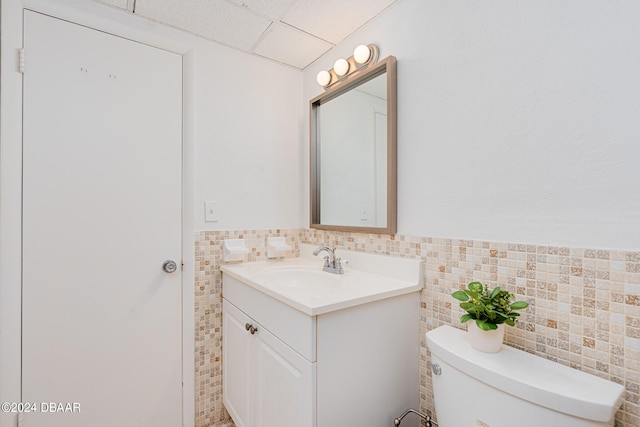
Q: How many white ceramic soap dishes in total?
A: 2